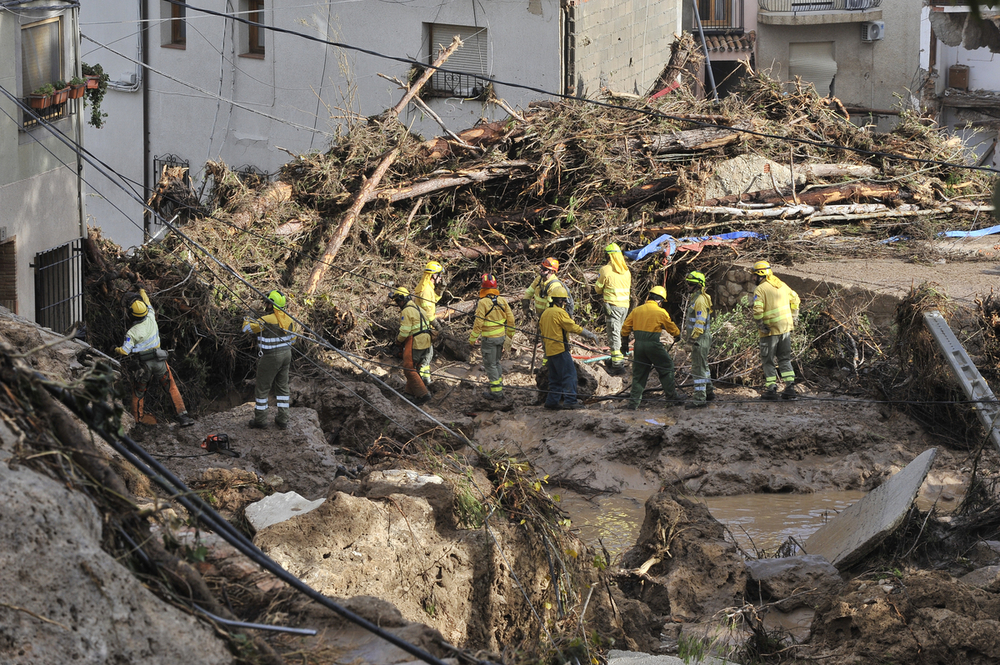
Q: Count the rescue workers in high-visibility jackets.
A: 11